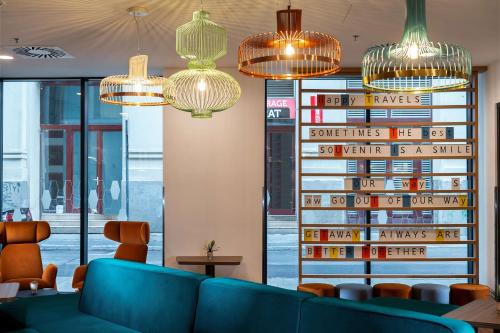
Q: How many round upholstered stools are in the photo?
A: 5